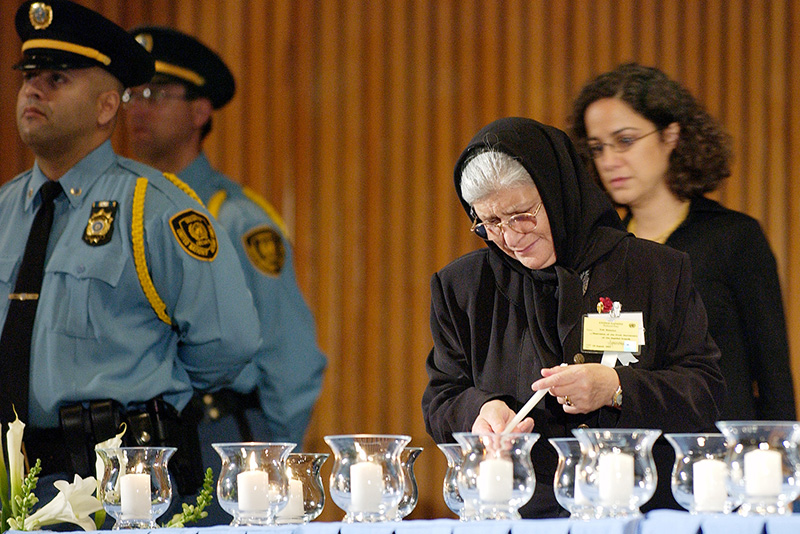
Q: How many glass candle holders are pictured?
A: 11